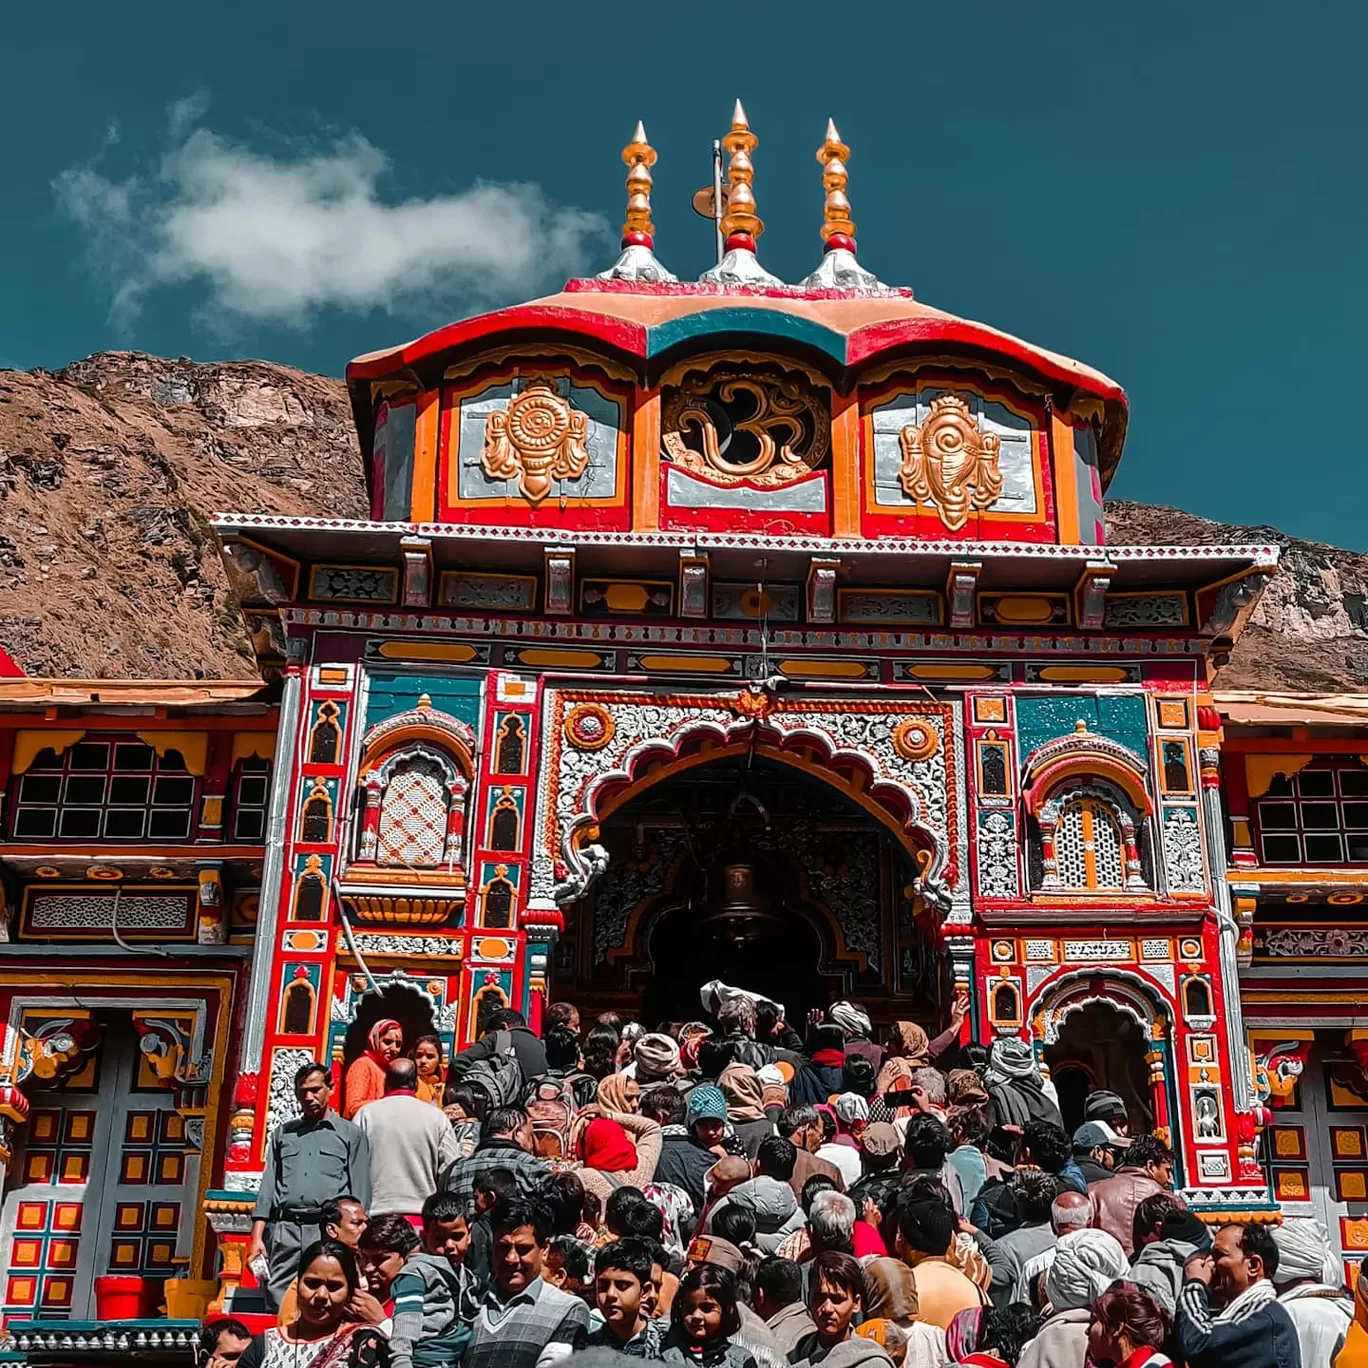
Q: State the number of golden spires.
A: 3